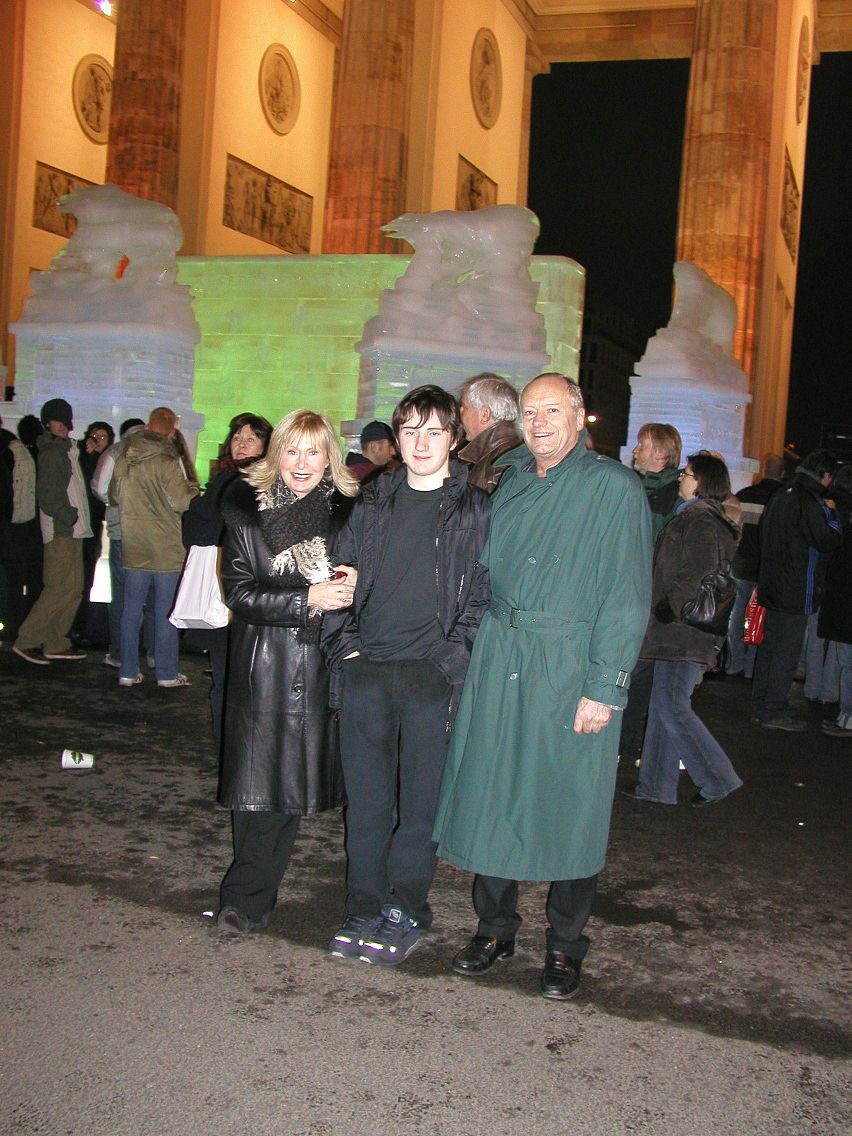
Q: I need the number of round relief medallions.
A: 4